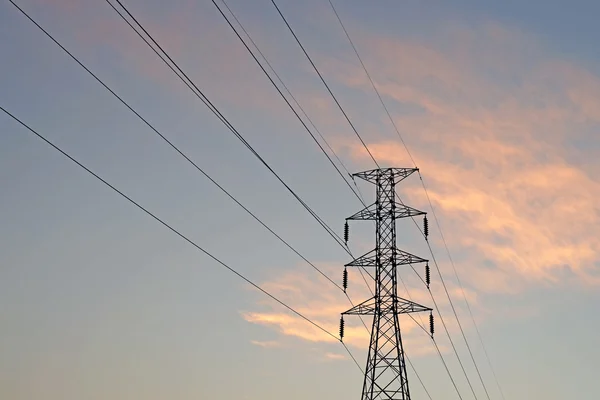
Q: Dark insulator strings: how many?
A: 6